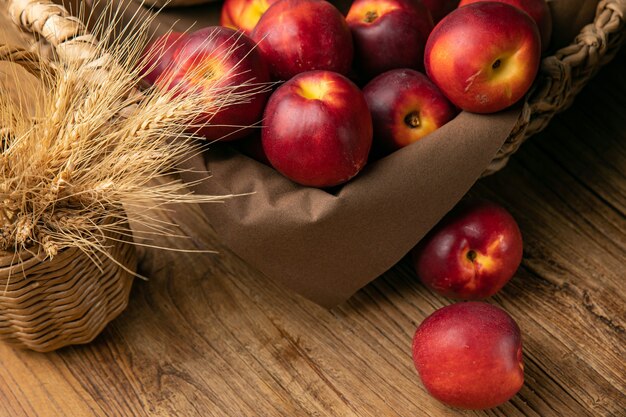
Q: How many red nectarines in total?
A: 12